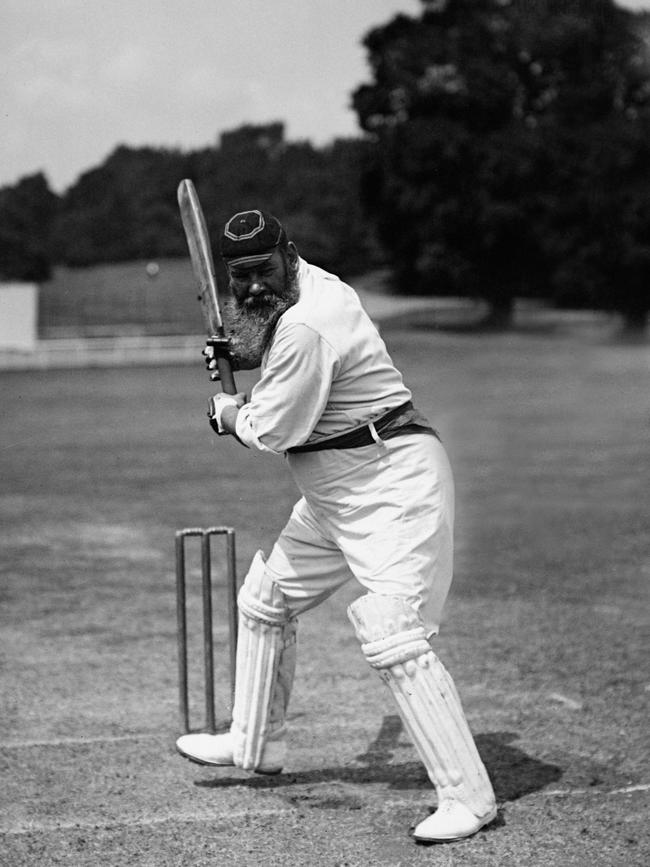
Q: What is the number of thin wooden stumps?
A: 3